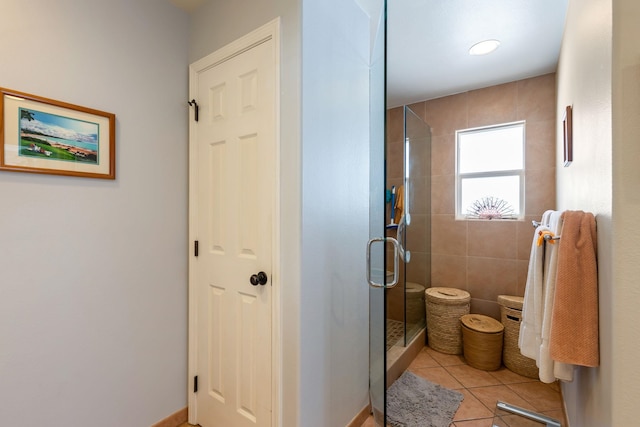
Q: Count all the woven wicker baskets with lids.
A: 3